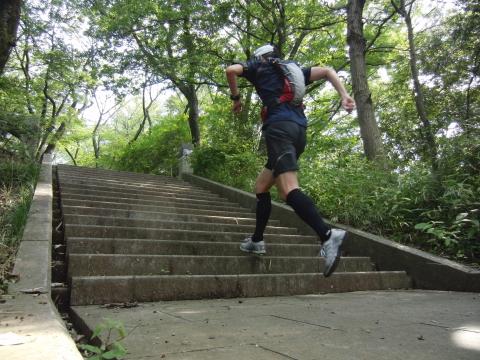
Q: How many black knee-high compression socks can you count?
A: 2